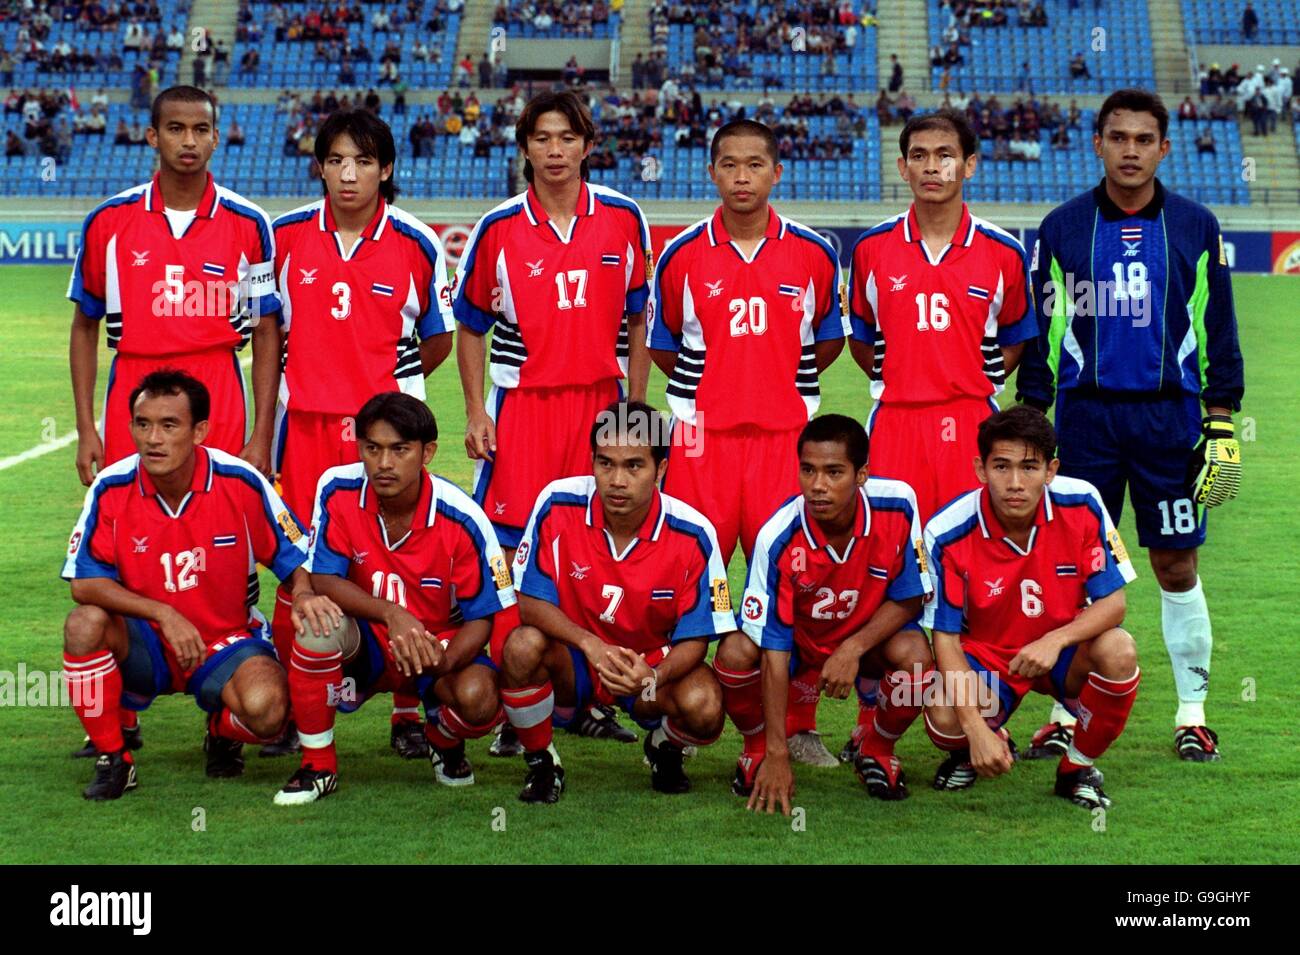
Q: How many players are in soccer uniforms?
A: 11